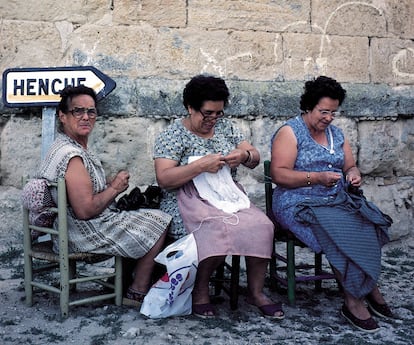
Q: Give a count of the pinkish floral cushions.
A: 1